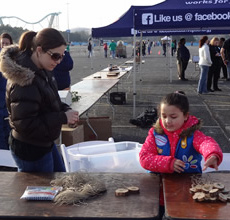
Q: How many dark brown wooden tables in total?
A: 2